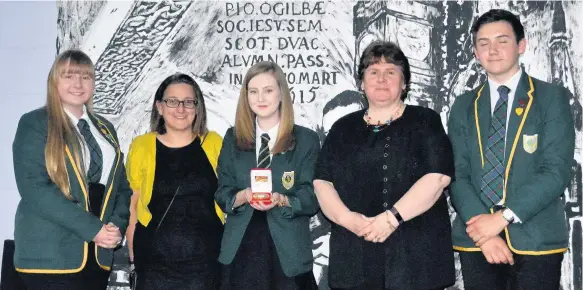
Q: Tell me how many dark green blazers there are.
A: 3